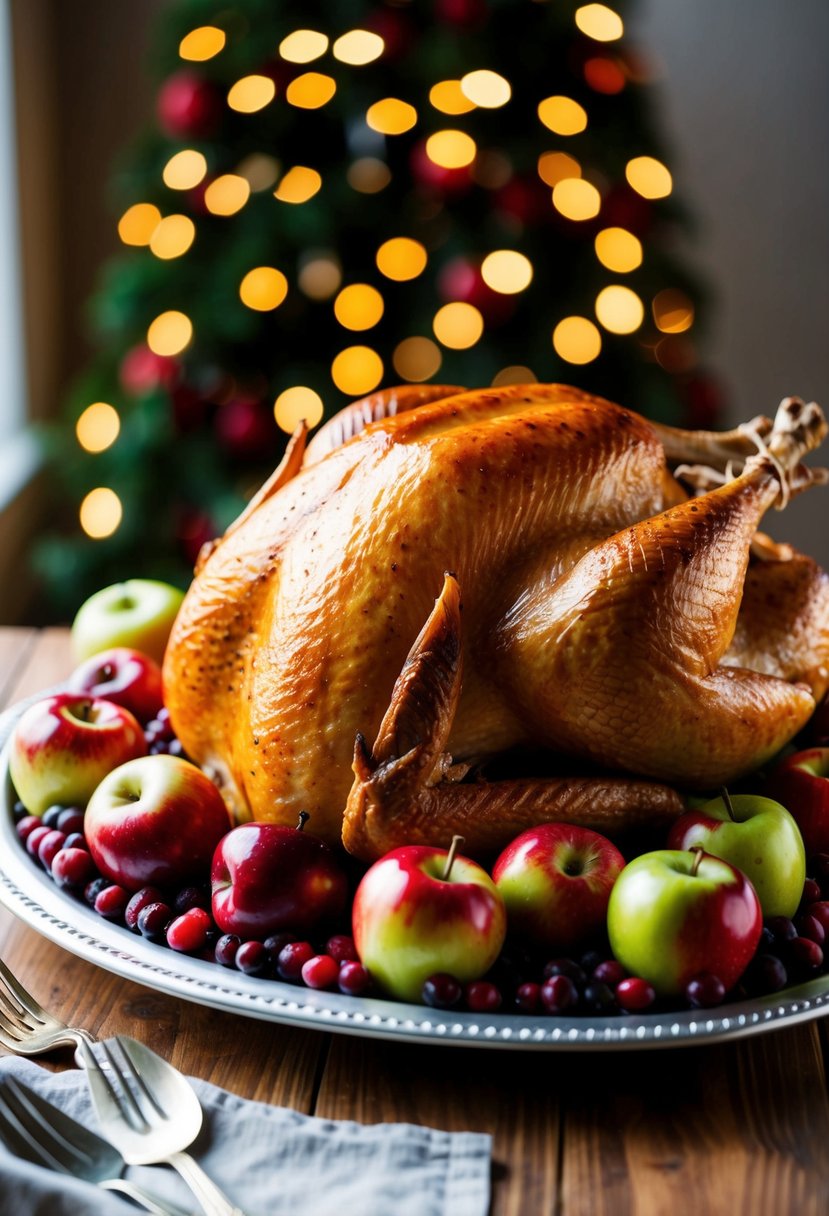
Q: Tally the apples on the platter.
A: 10